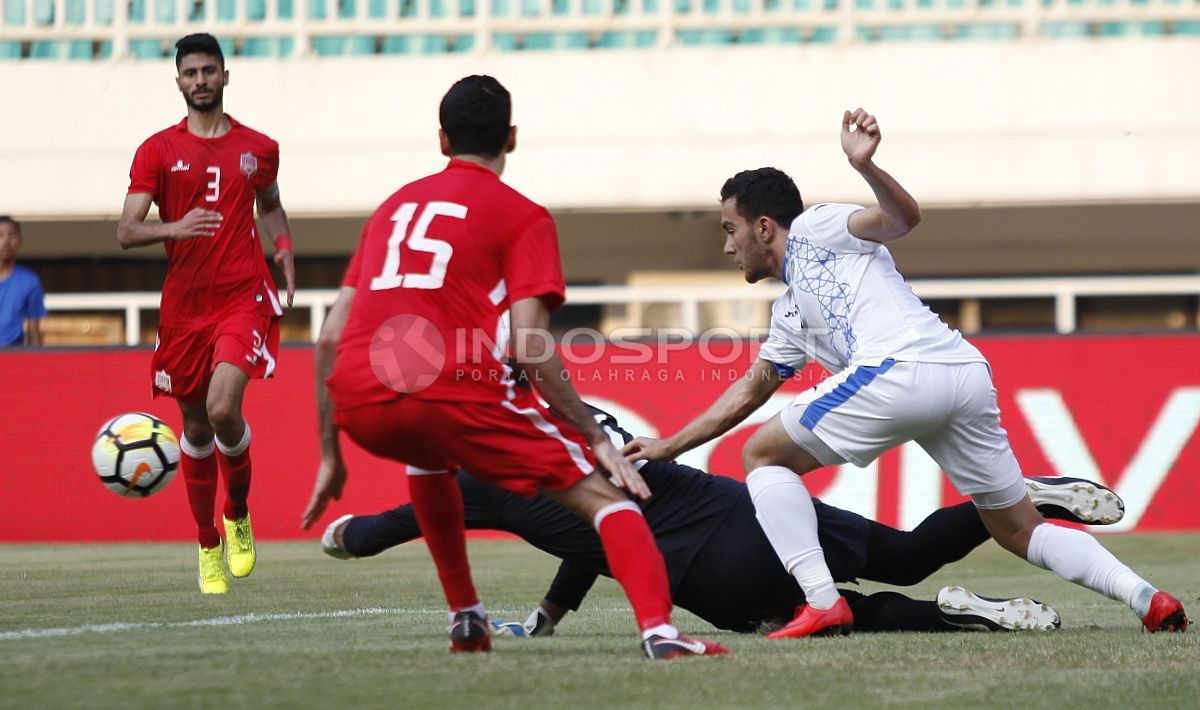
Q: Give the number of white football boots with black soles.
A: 0